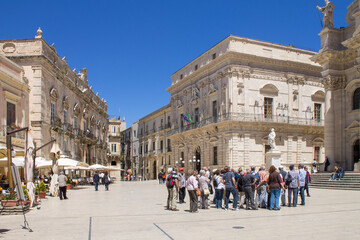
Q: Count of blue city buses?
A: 0